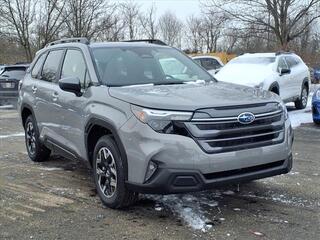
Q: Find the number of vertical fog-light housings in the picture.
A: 1